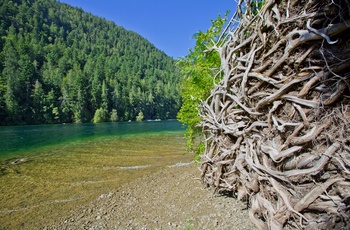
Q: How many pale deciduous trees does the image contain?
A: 3